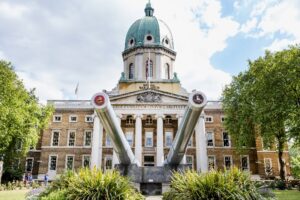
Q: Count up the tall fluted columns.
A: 6